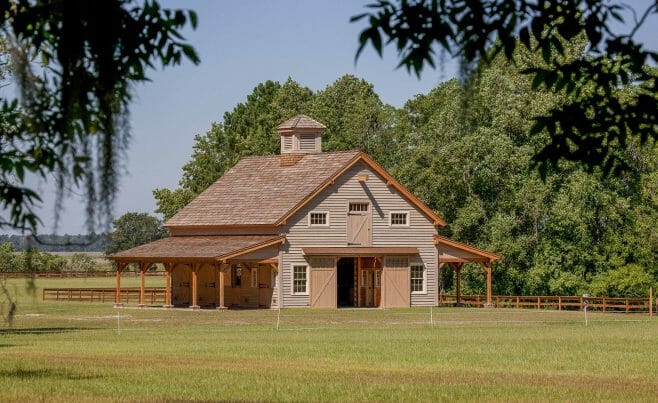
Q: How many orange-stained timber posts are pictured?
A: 7